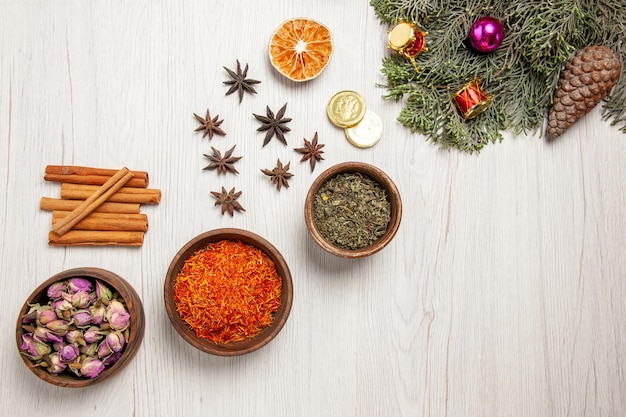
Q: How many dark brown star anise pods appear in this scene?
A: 7